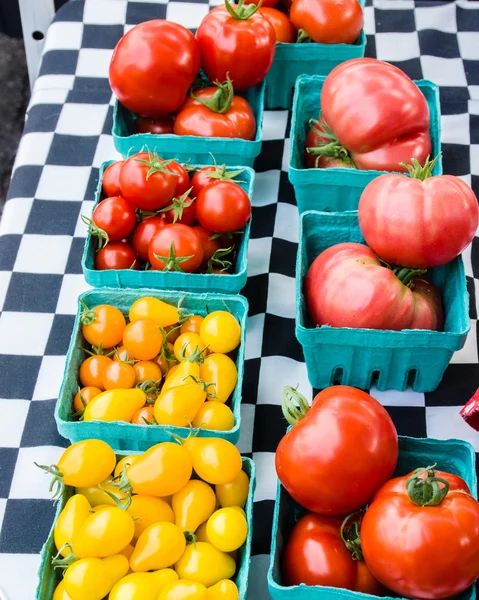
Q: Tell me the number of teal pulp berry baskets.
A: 8